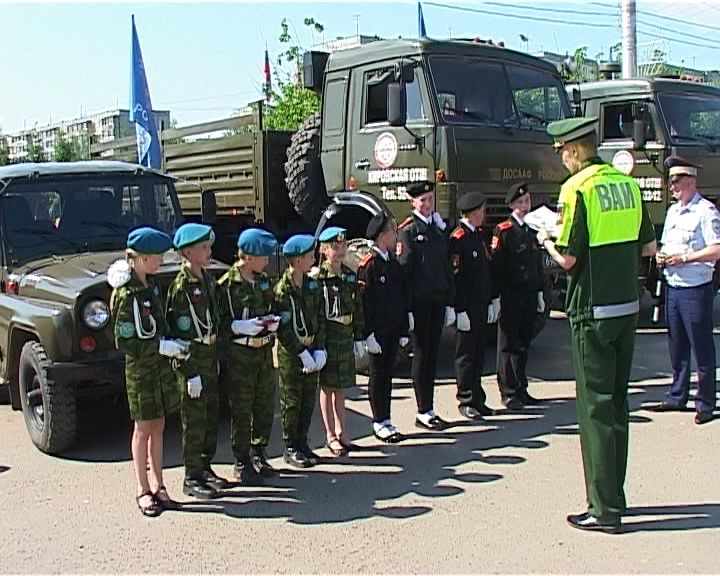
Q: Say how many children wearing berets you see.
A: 9